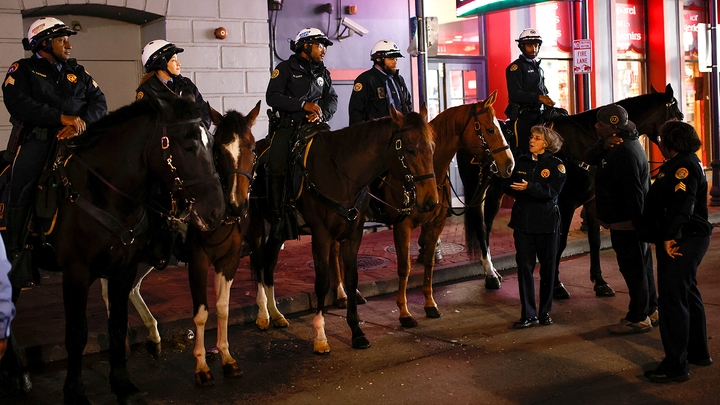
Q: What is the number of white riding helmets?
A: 5